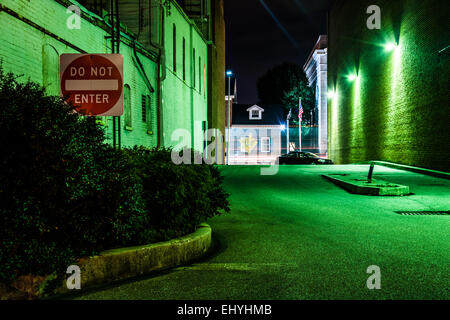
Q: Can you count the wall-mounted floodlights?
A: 3